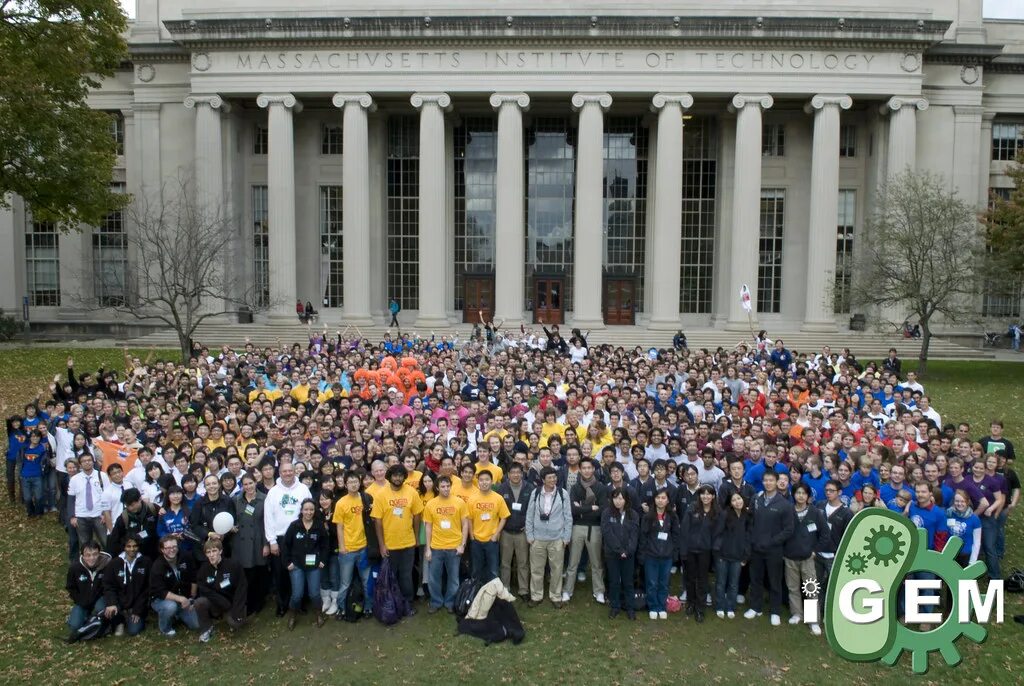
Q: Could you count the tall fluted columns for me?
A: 10